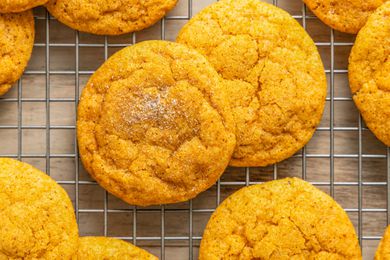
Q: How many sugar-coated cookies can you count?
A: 1